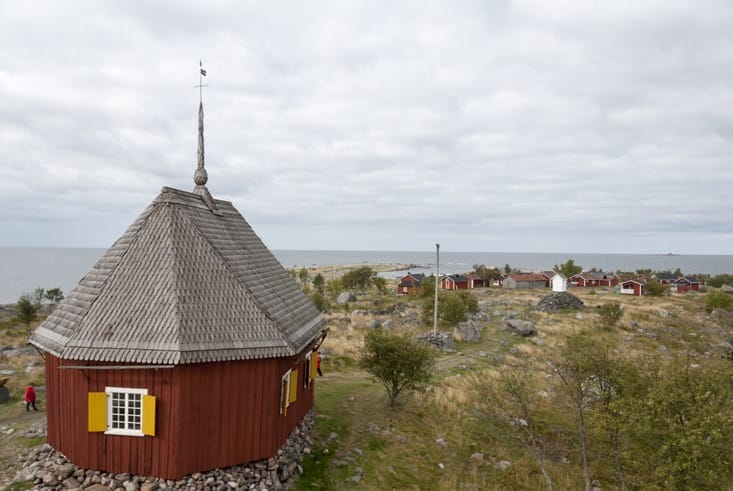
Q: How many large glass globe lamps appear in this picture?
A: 0